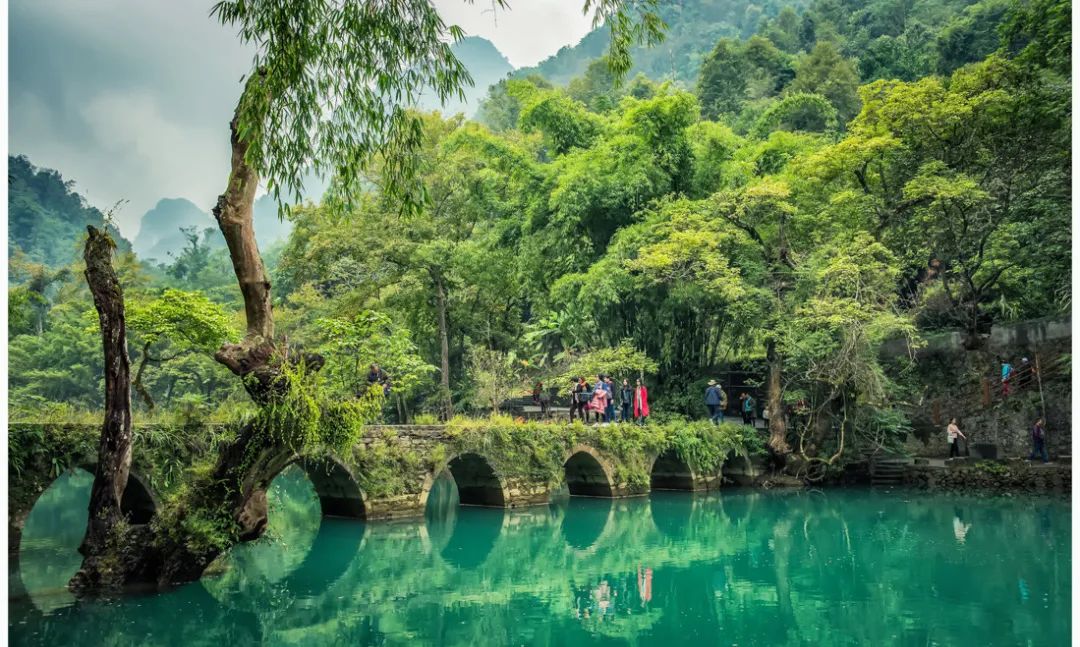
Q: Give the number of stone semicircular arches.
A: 6